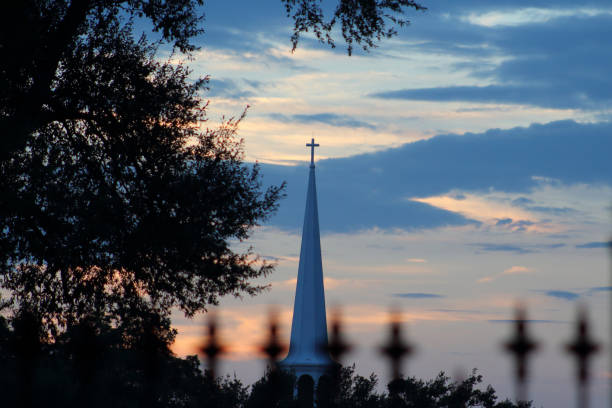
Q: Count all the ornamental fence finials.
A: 6